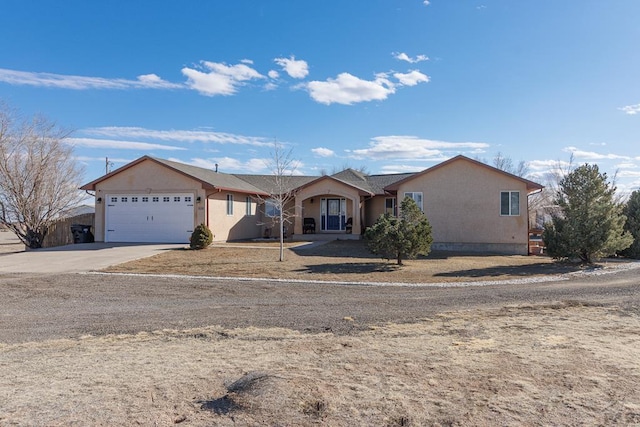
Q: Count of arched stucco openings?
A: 1